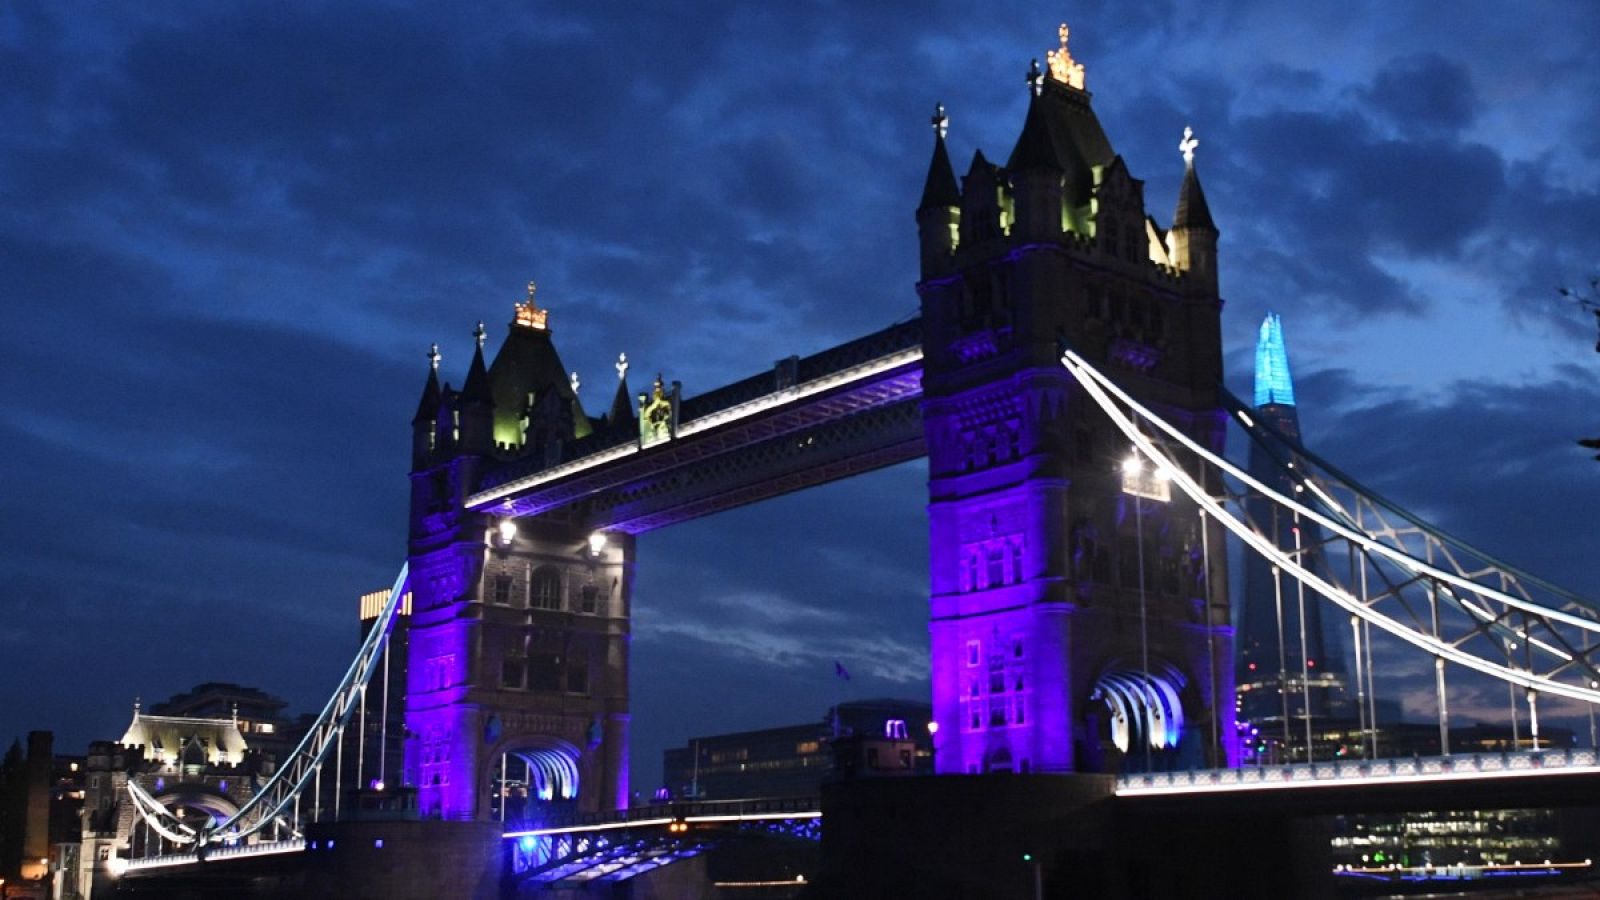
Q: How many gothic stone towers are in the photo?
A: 2